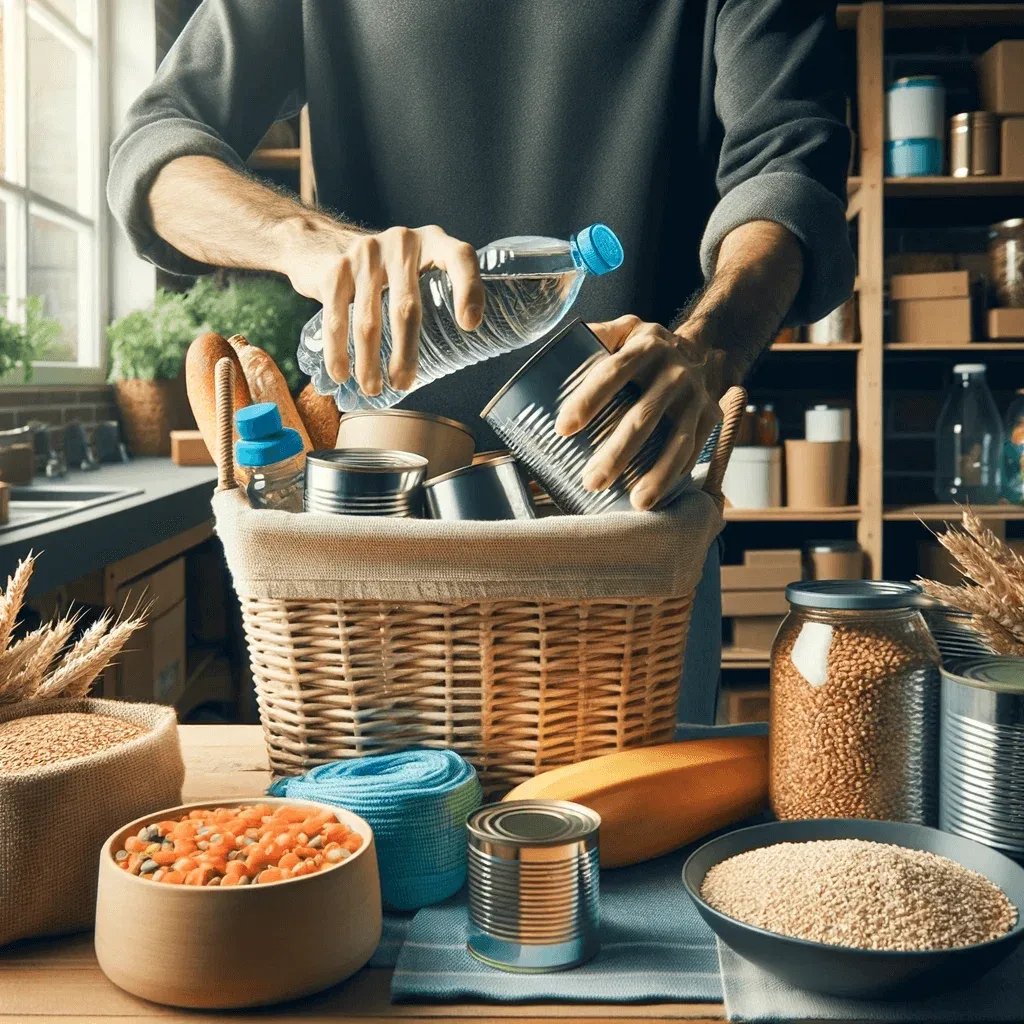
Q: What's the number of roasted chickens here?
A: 0